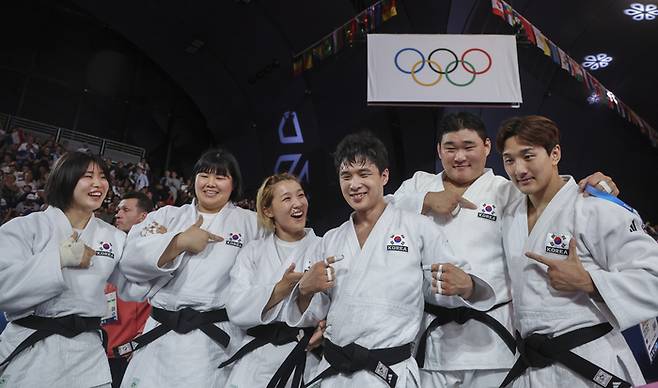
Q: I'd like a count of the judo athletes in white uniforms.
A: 6